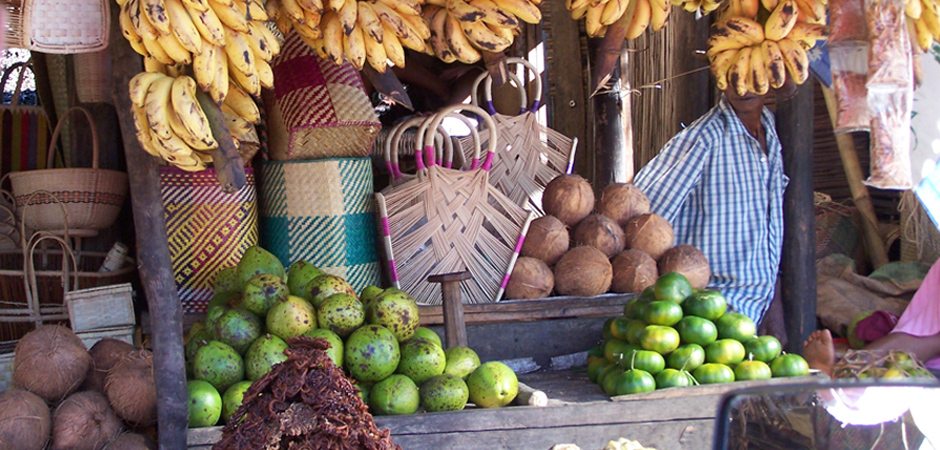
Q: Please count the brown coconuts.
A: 15